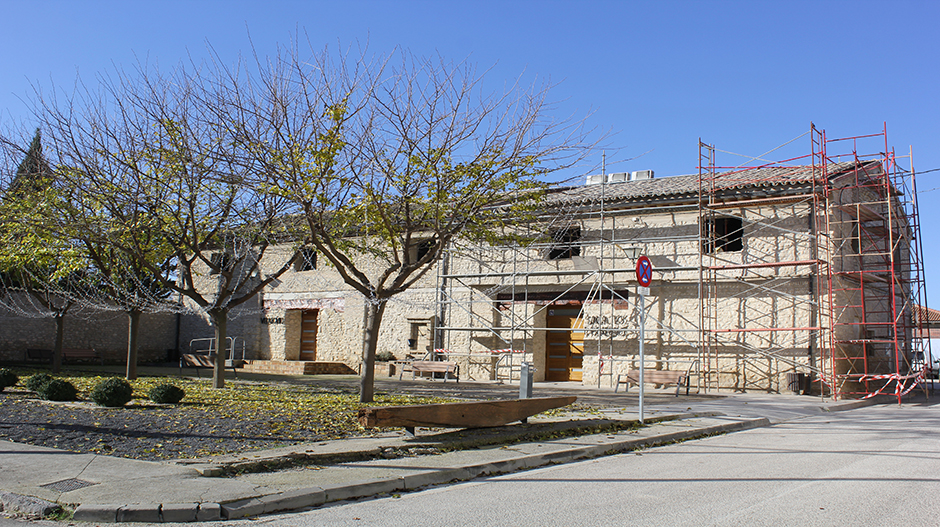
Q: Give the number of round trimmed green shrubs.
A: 5